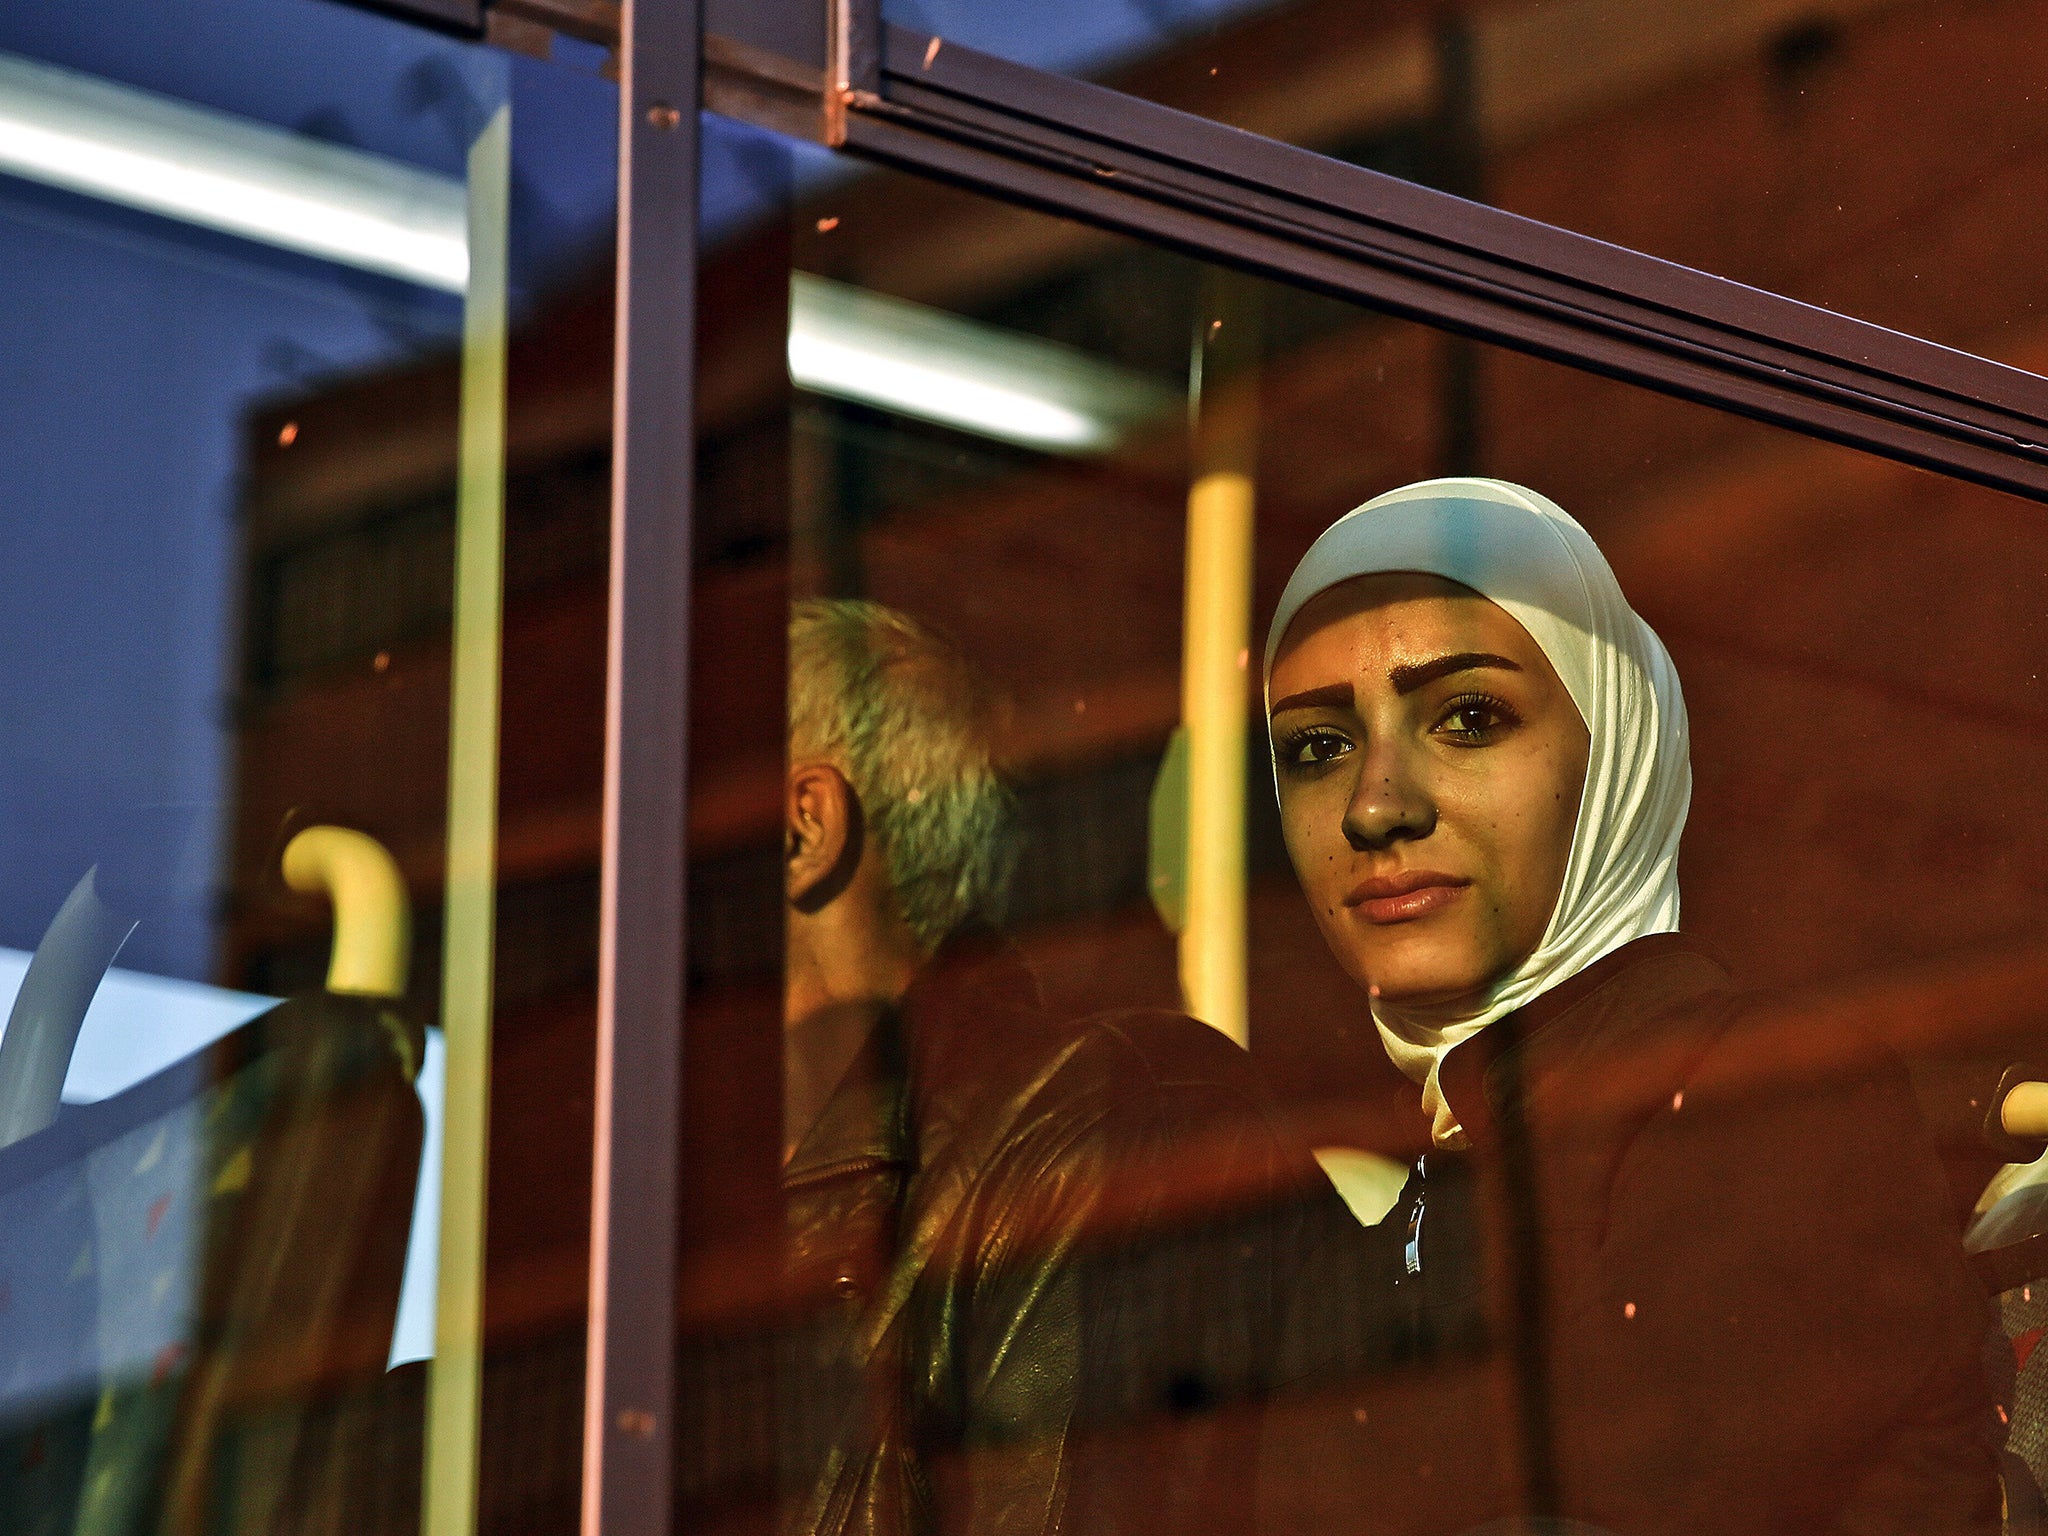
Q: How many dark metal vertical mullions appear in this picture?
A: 1